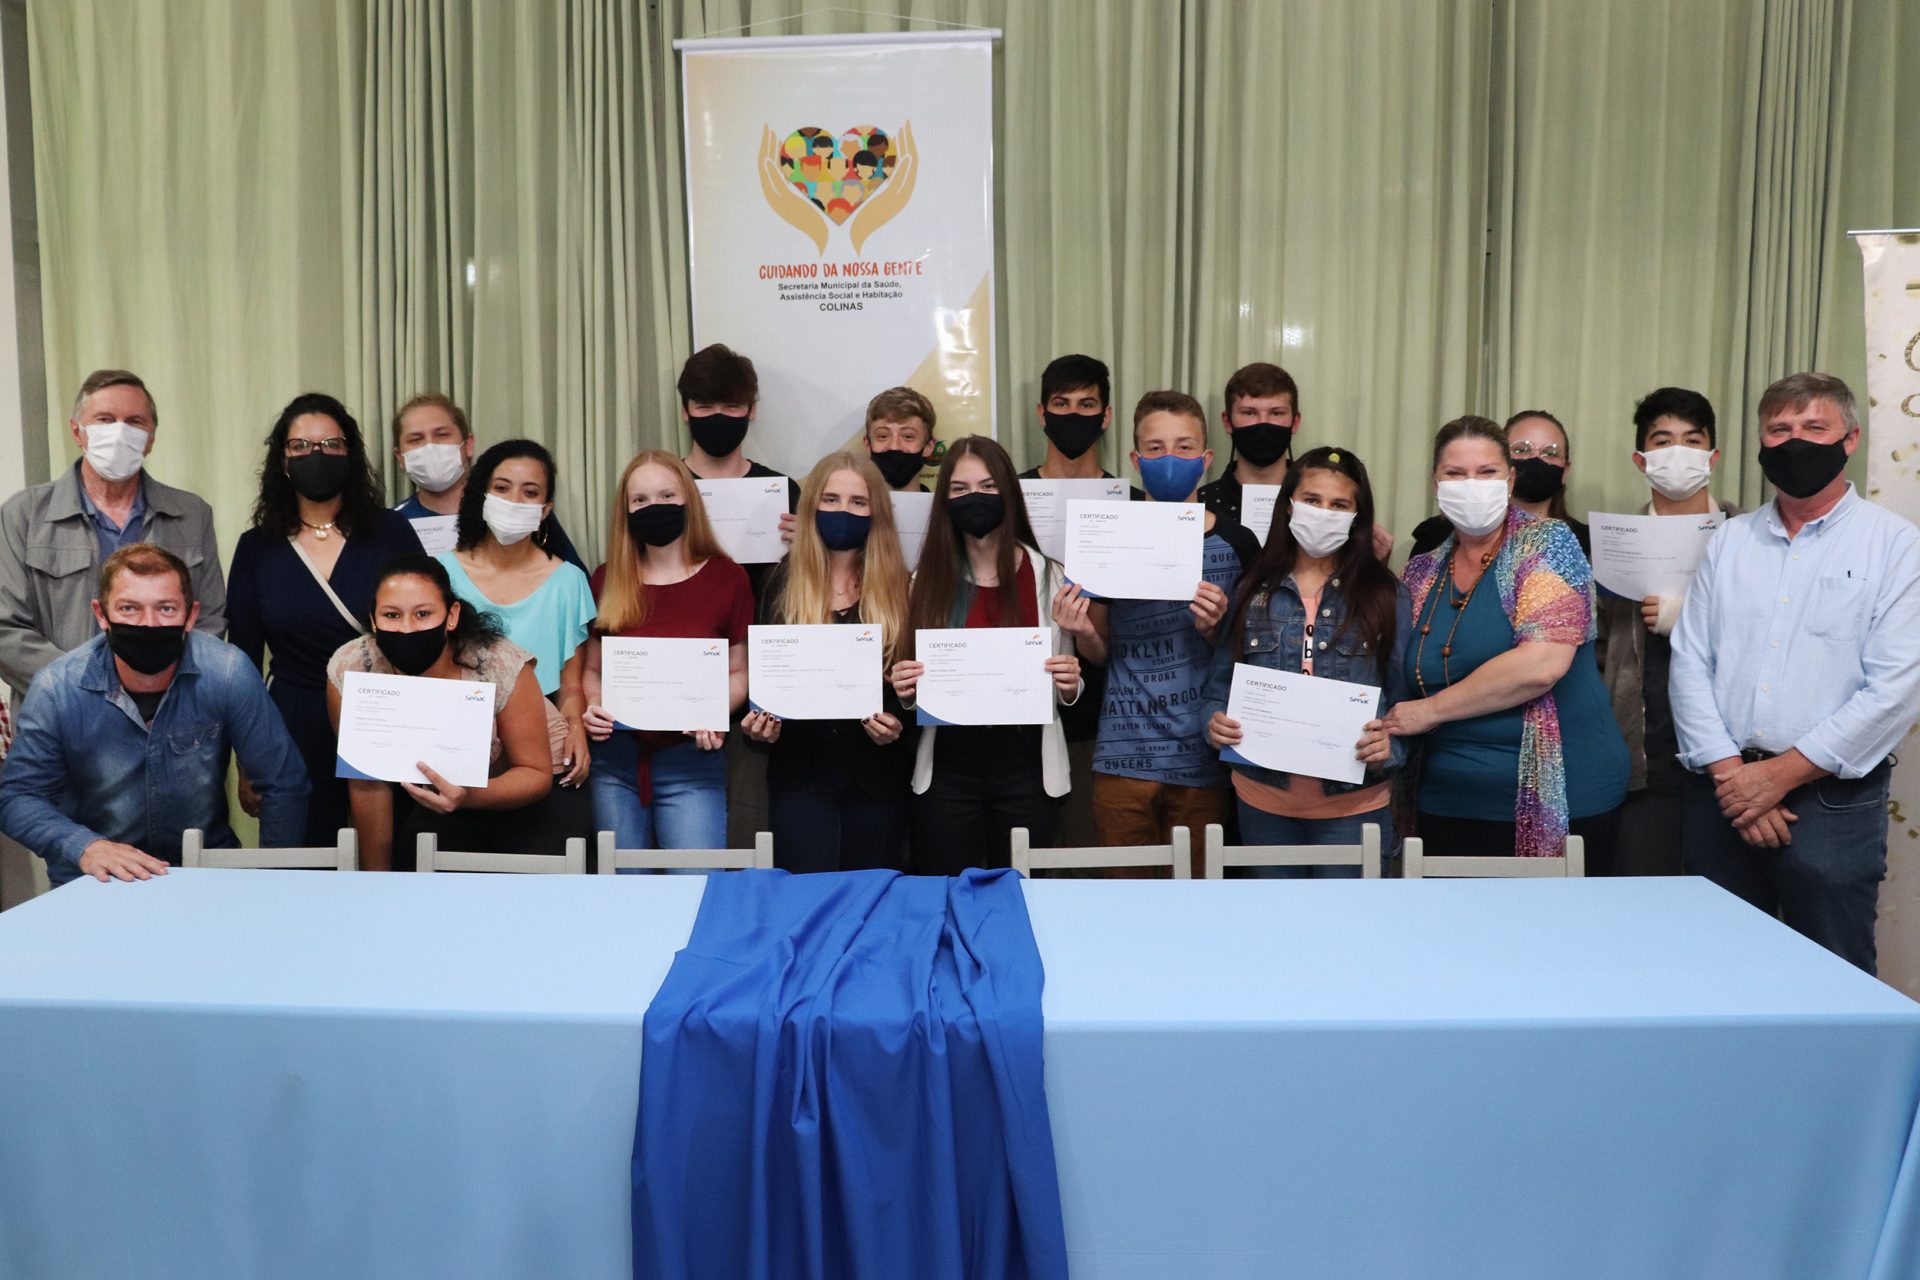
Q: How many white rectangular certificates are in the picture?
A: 12